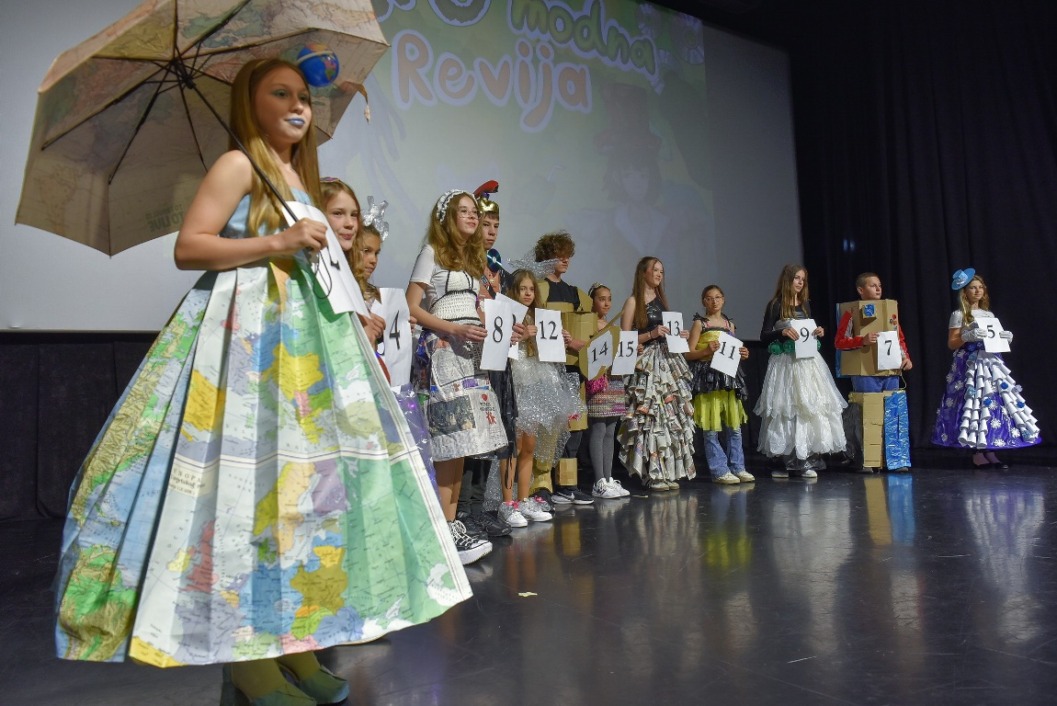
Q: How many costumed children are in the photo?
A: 13